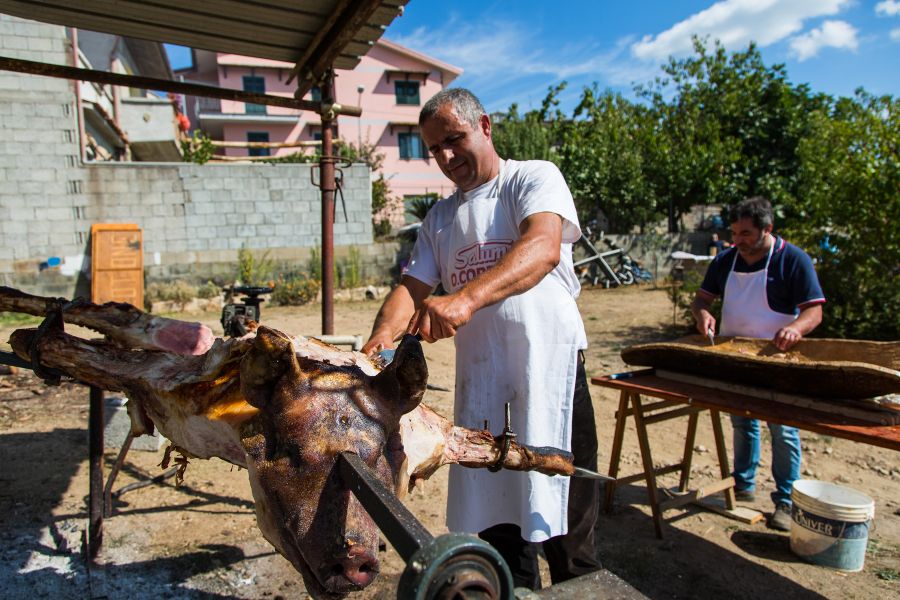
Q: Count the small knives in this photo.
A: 1